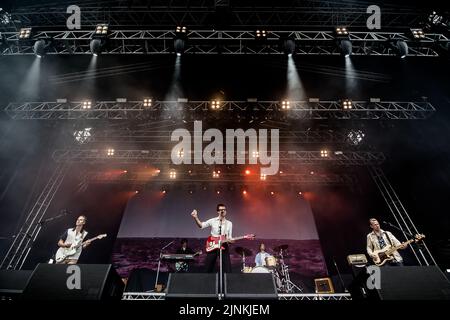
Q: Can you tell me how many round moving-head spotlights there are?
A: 6